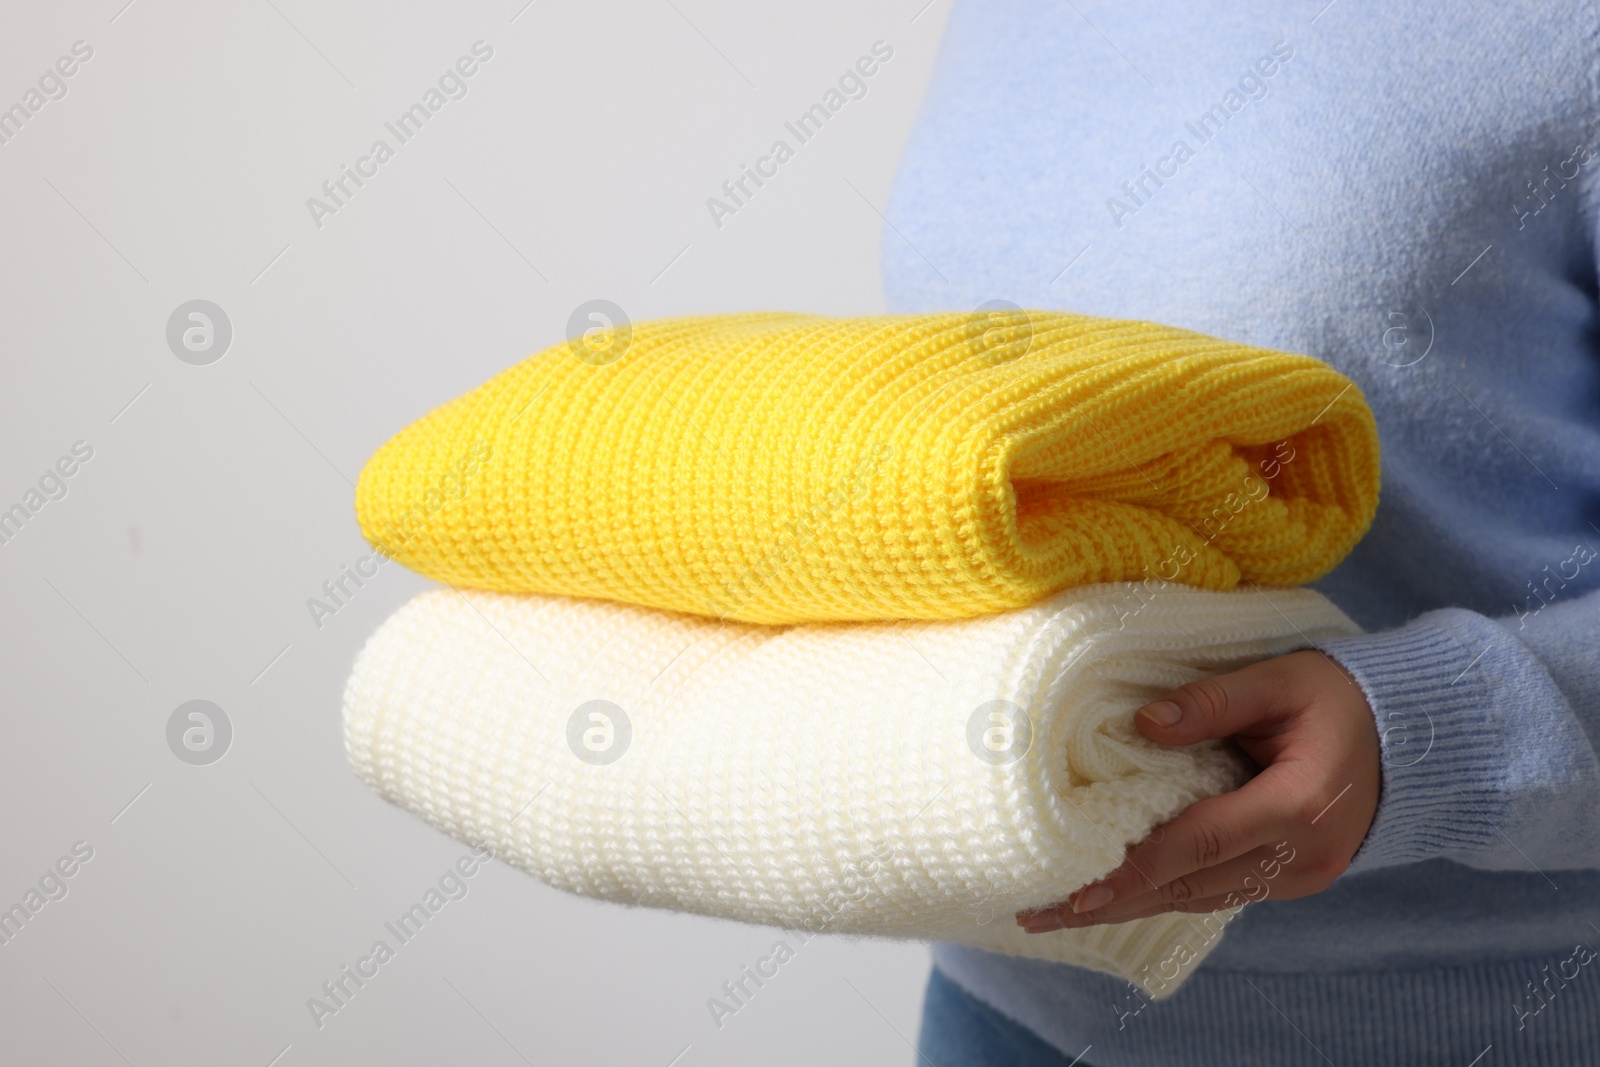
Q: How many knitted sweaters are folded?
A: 2